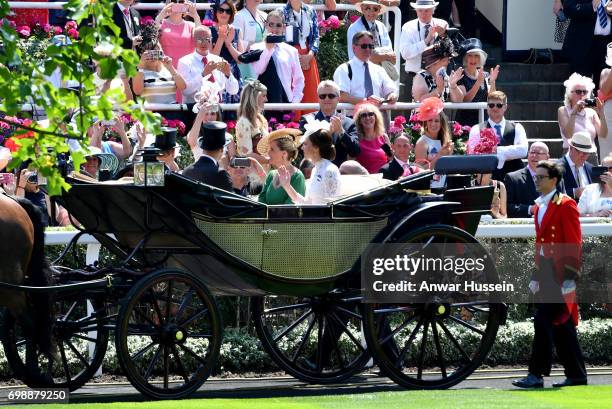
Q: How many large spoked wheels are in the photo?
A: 4